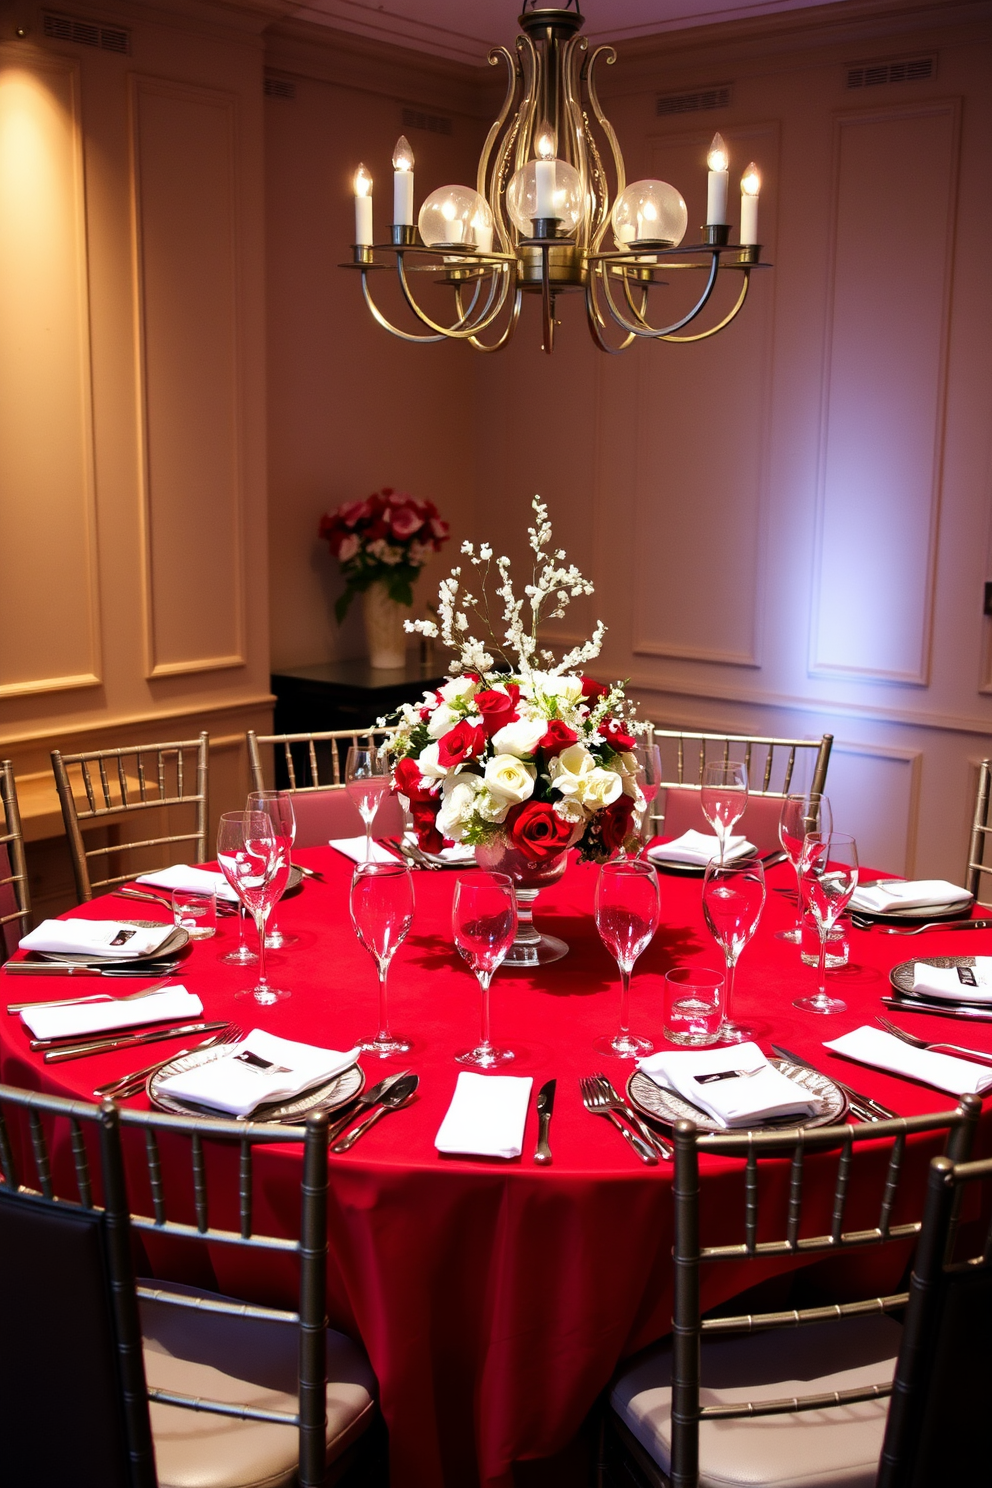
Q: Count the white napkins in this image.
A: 12